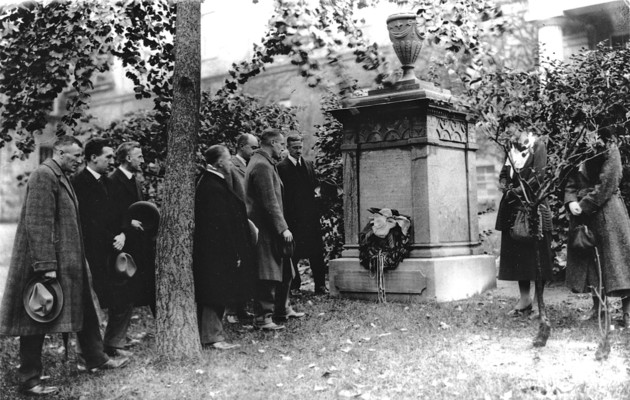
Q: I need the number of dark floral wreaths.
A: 1